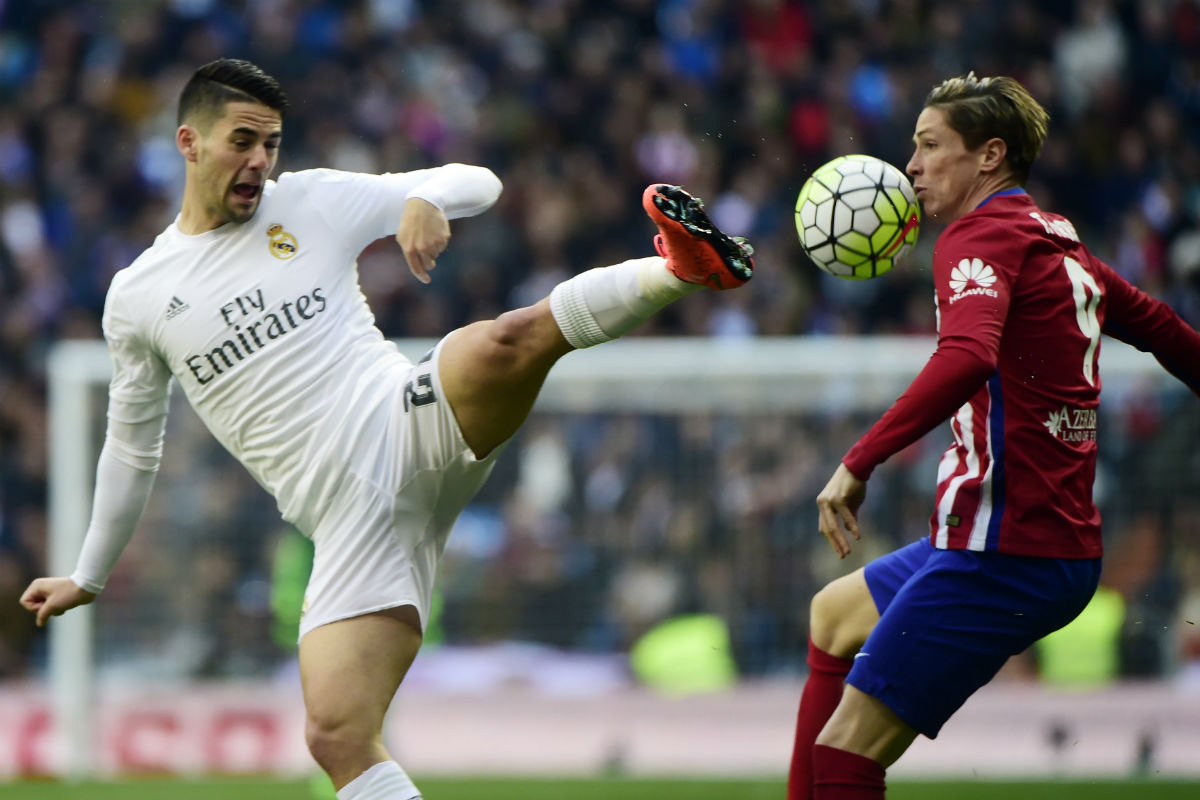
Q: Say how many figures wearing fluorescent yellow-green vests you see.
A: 2